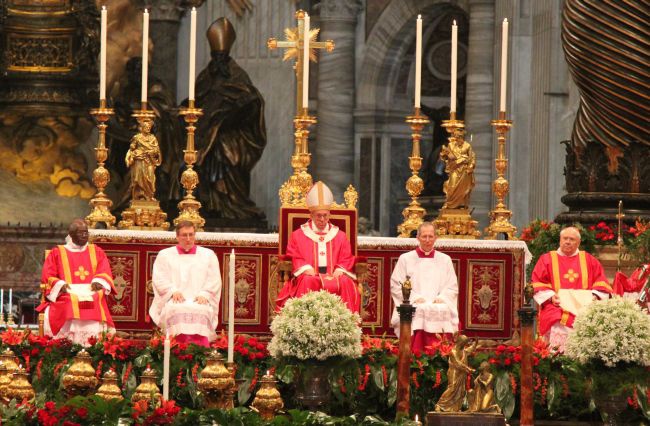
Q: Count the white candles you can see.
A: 11